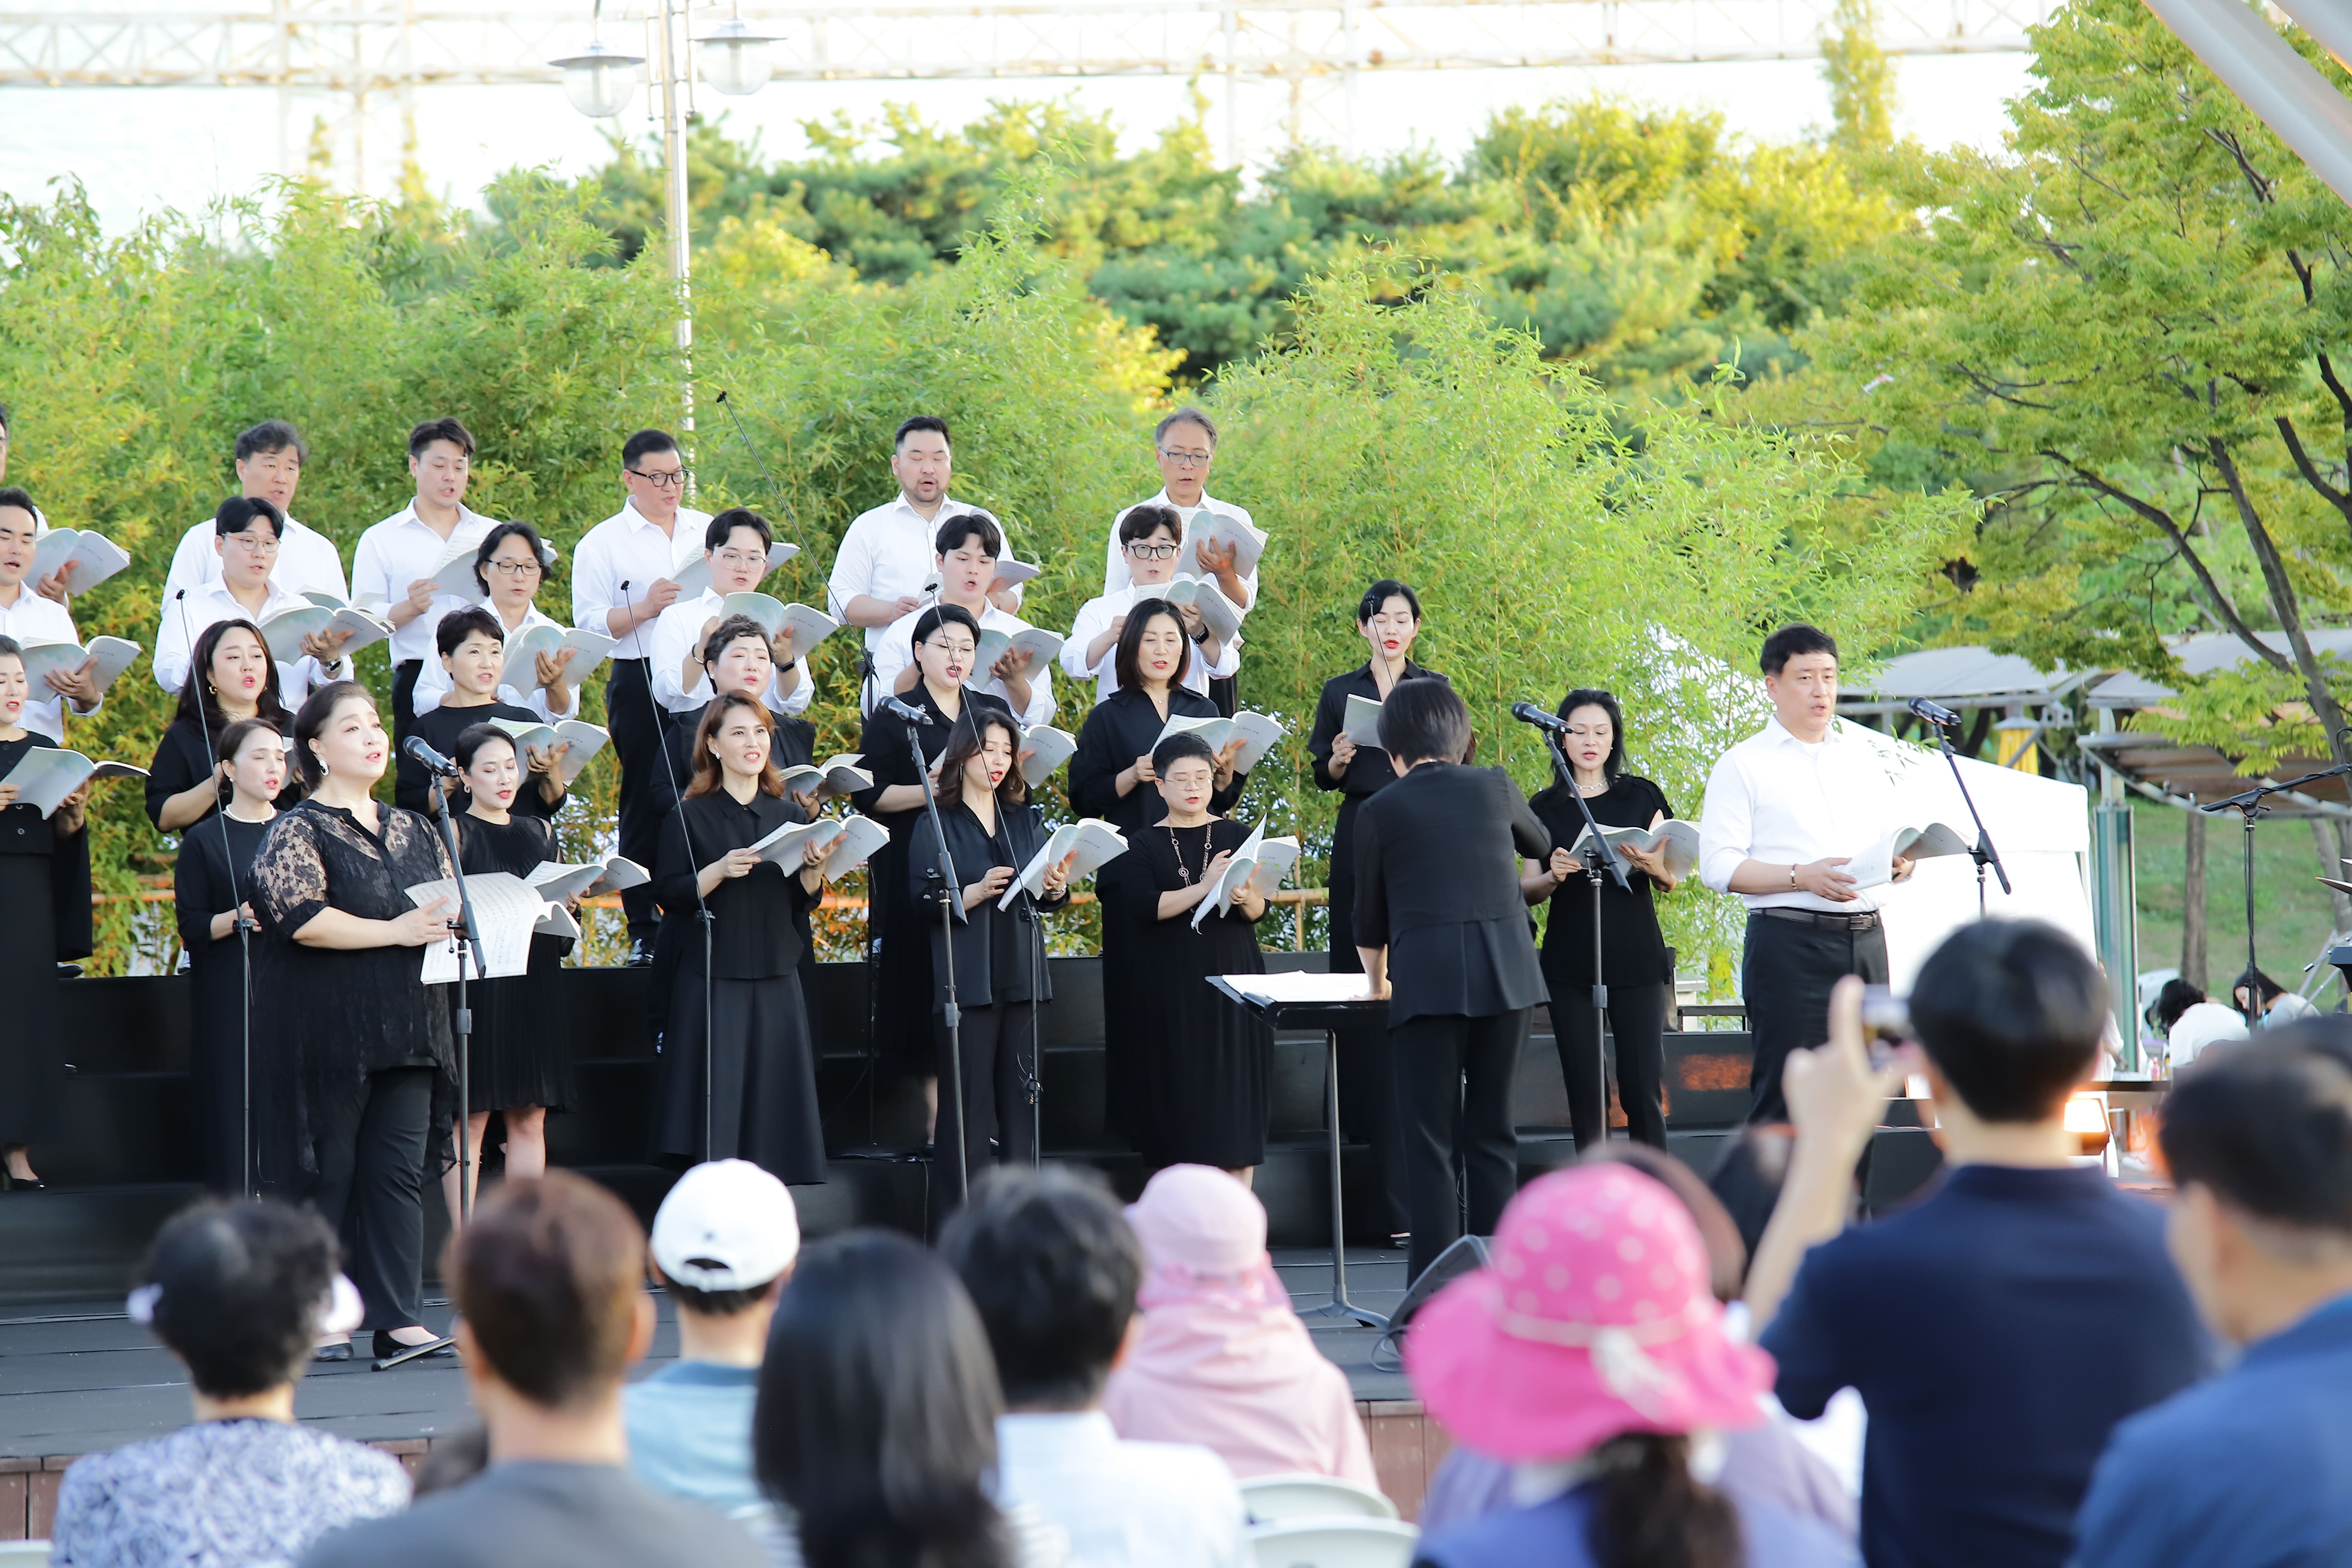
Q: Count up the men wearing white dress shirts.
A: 13